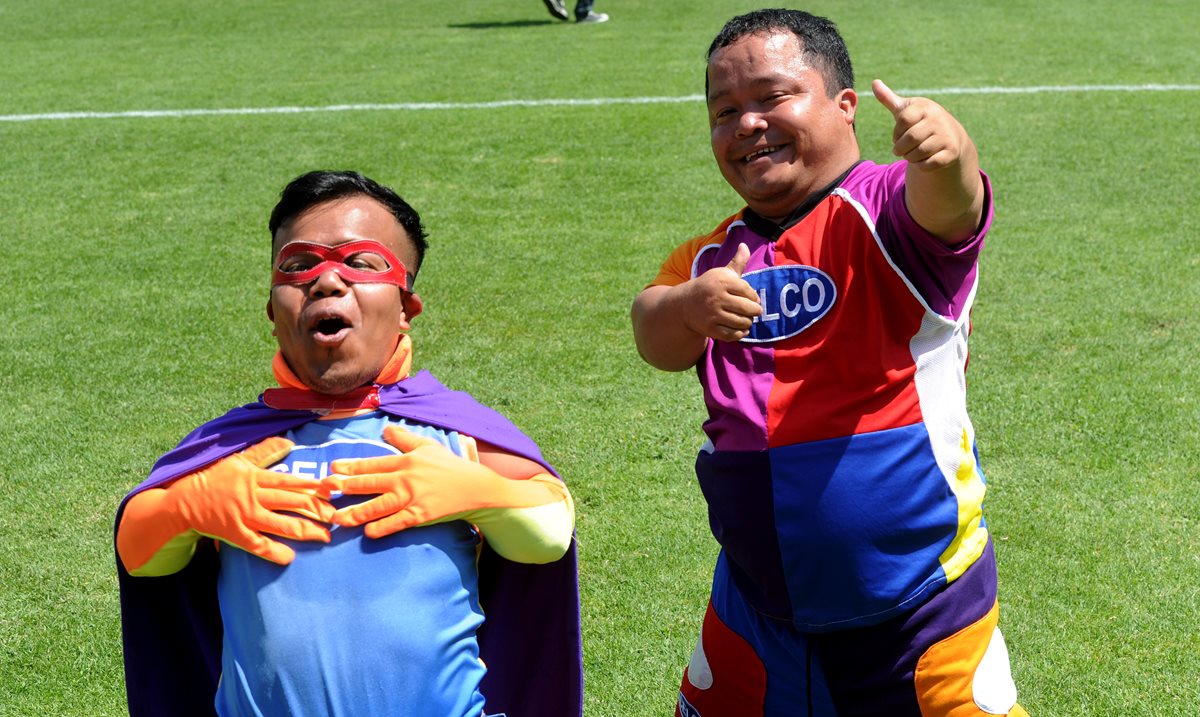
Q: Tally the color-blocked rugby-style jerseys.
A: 1